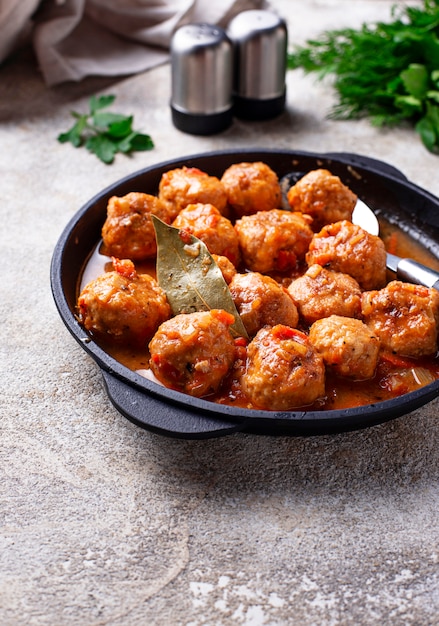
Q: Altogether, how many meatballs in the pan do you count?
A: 15